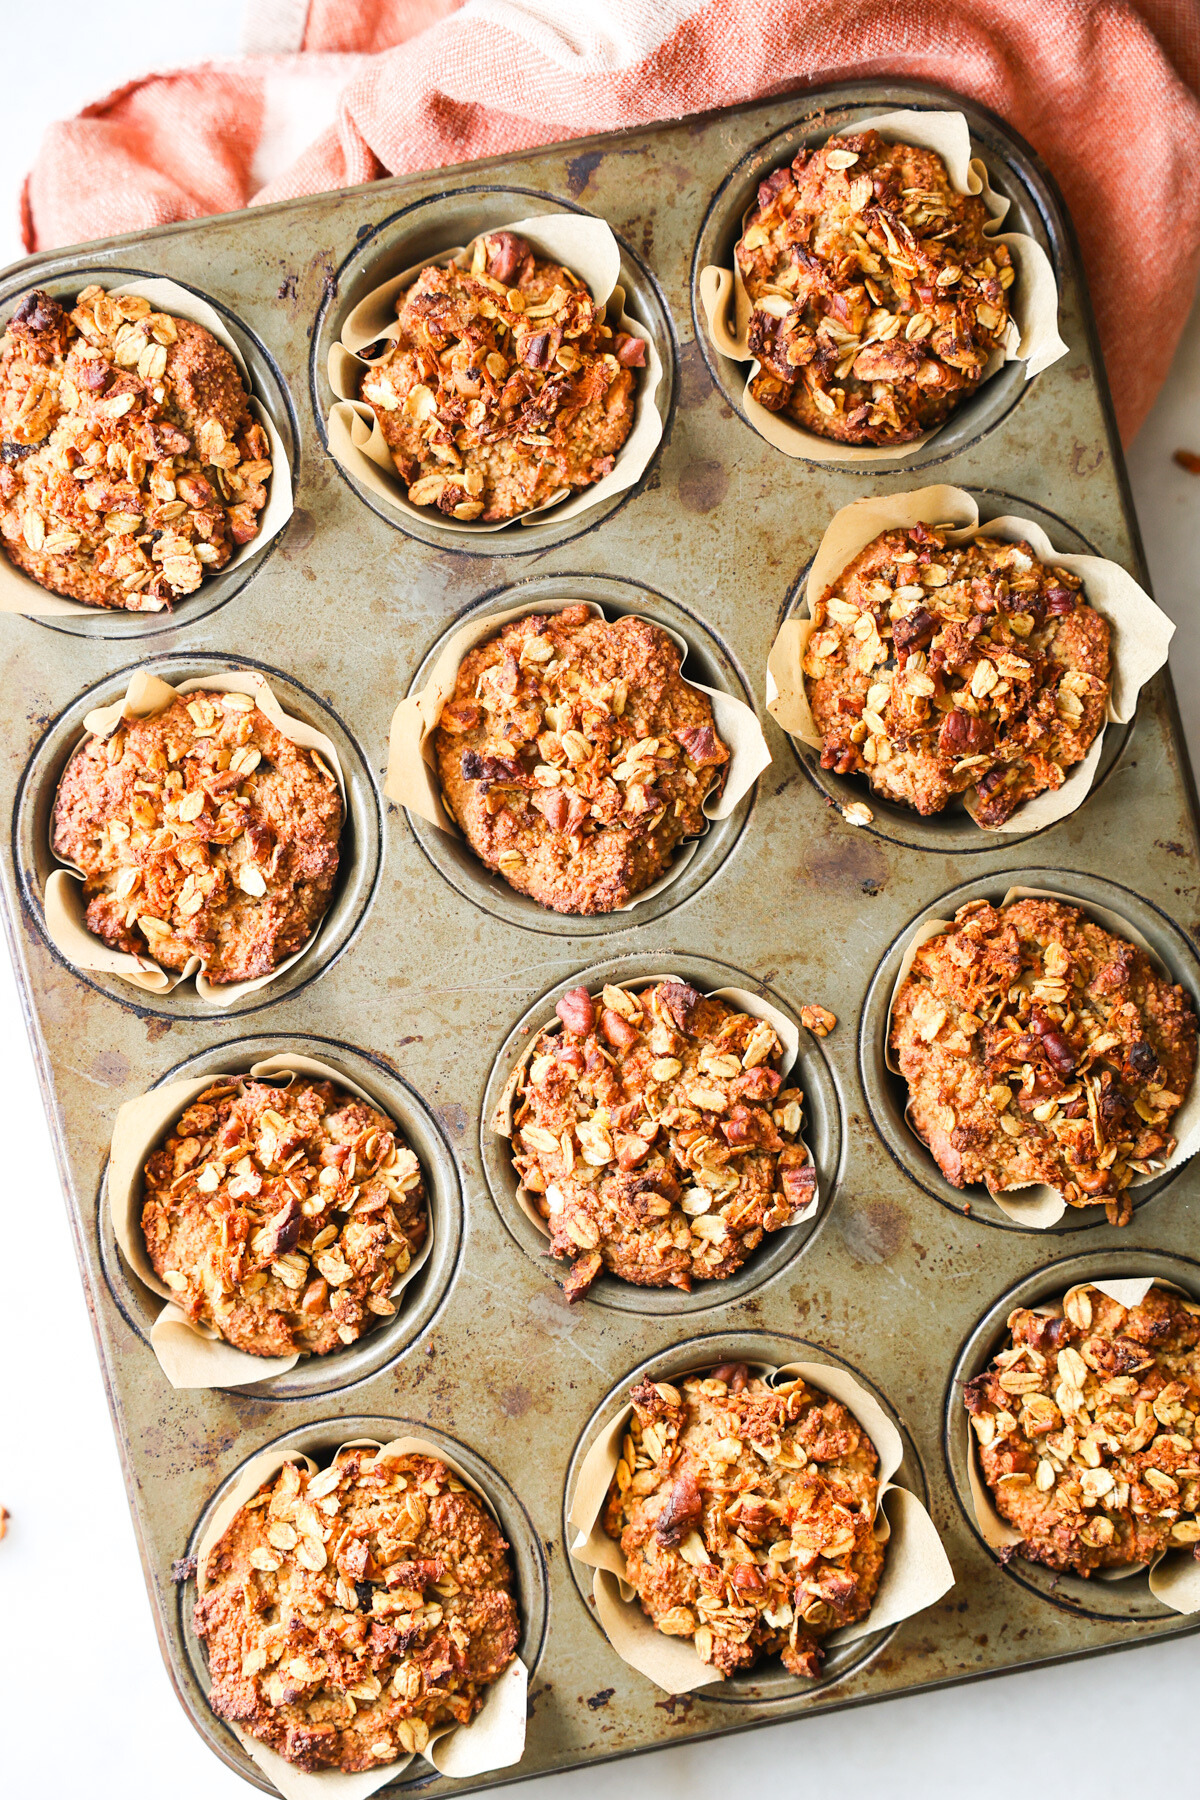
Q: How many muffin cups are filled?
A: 12